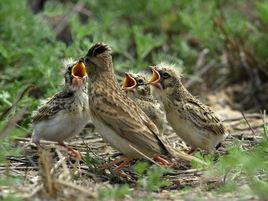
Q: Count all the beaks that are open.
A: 3